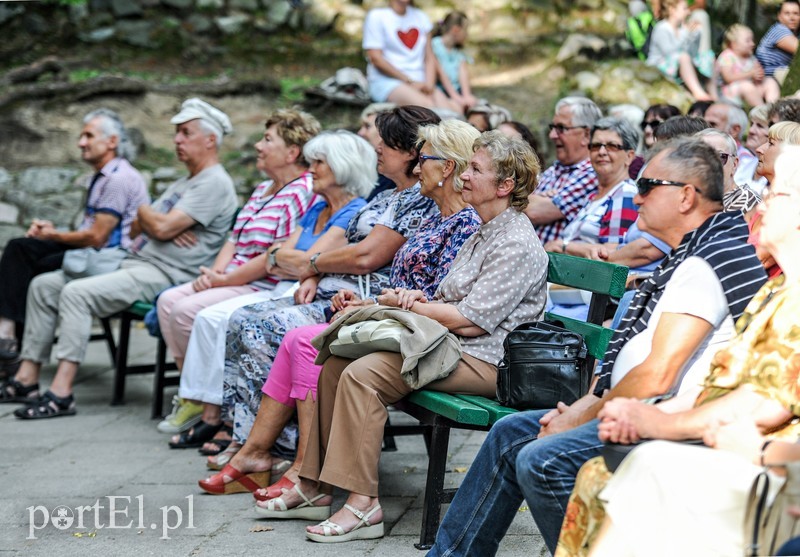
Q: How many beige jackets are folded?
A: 1